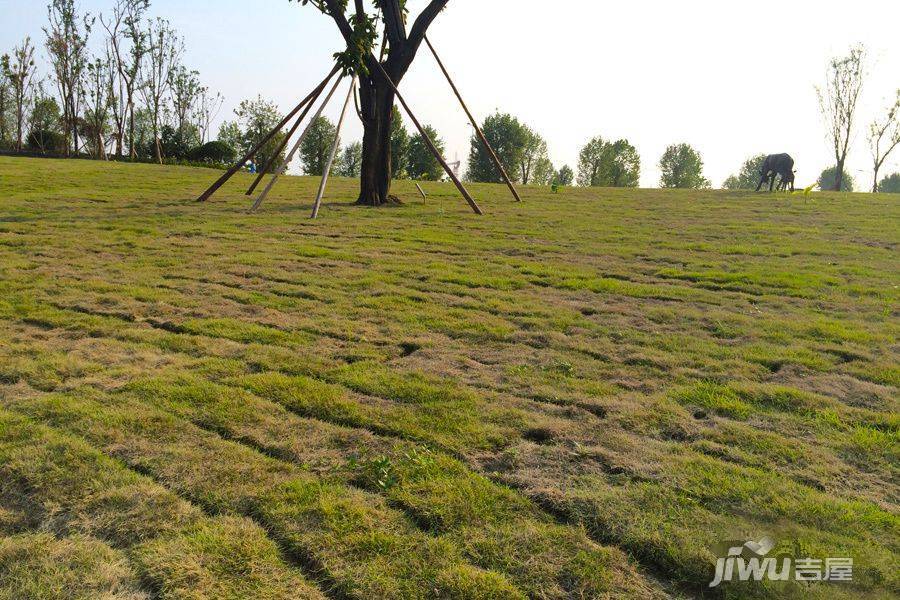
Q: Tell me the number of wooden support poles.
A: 6